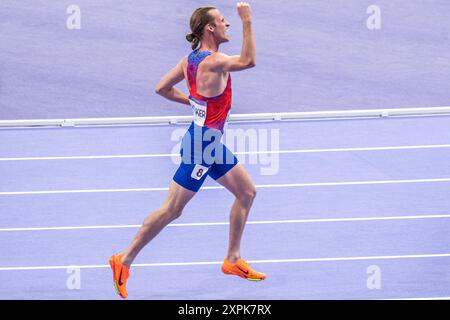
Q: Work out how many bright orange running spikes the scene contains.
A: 2